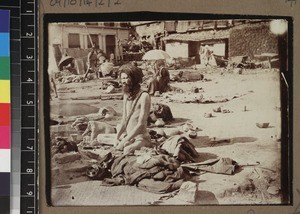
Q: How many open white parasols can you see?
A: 1